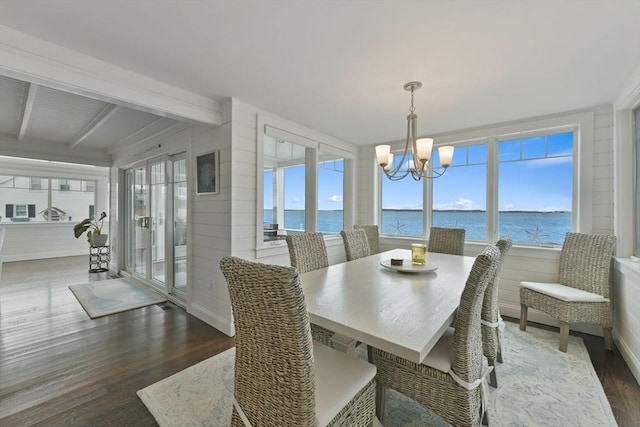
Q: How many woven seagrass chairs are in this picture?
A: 8